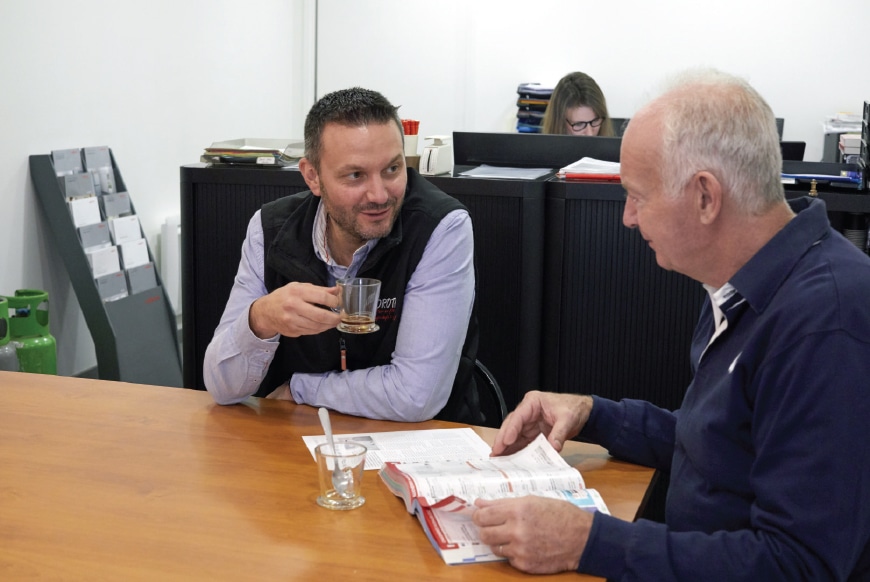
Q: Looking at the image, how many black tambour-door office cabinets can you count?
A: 2